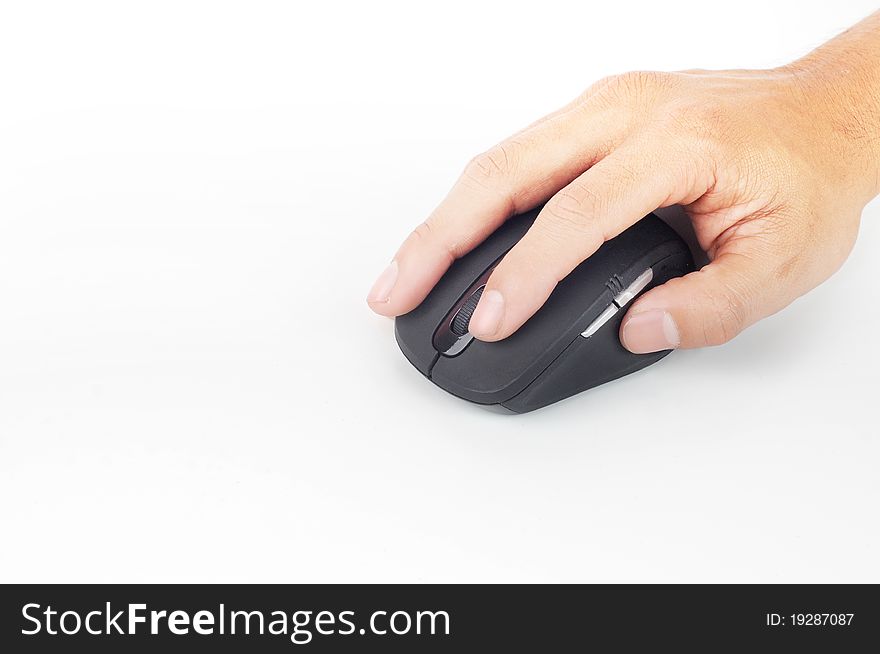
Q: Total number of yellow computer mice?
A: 0